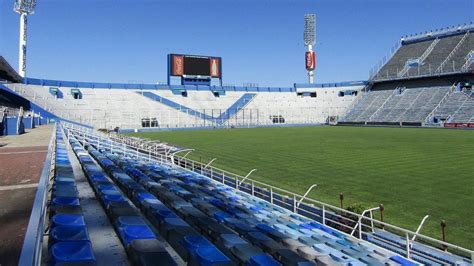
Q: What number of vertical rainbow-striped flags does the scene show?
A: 0